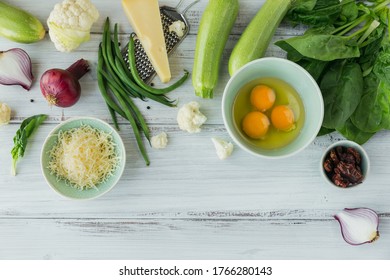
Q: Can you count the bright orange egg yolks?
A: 3